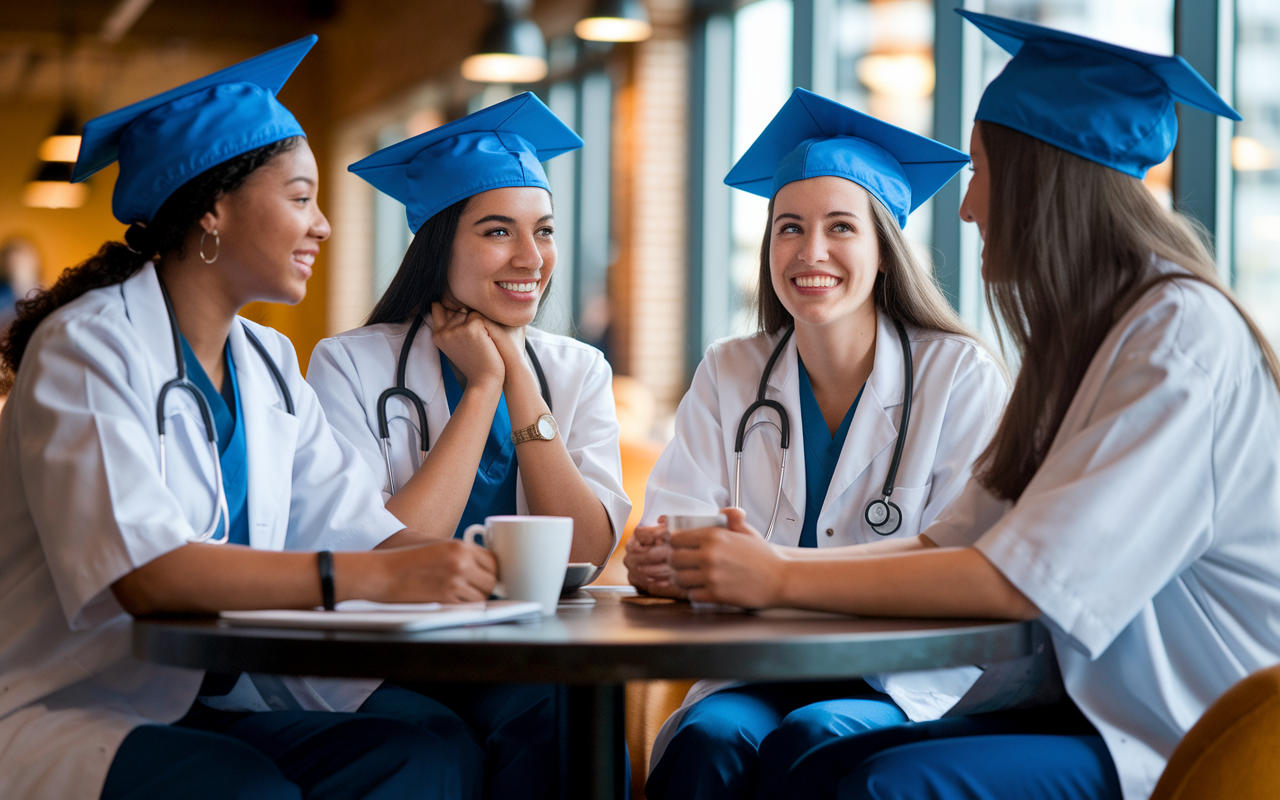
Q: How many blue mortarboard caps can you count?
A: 4